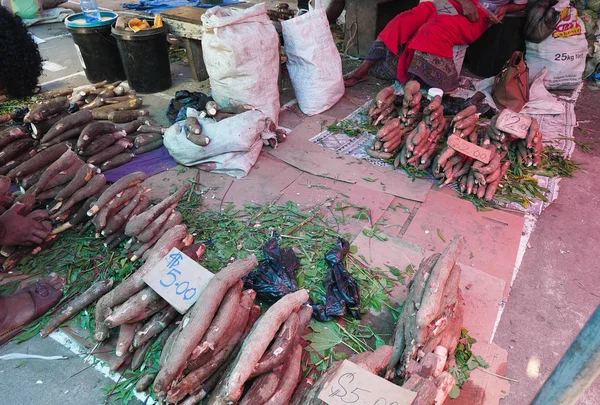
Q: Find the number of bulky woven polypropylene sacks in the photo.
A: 4